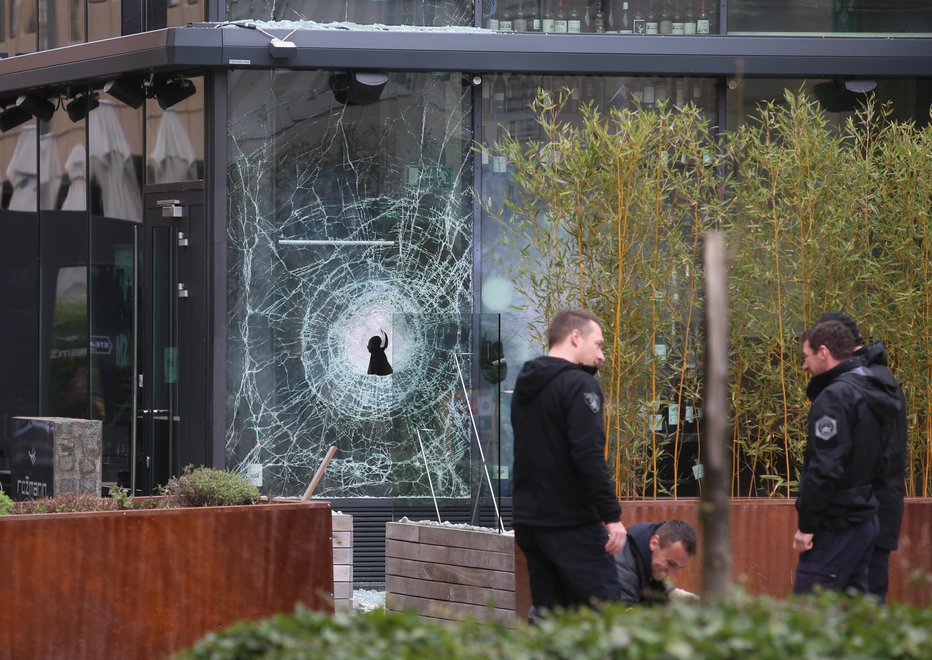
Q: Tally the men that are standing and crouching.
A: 4